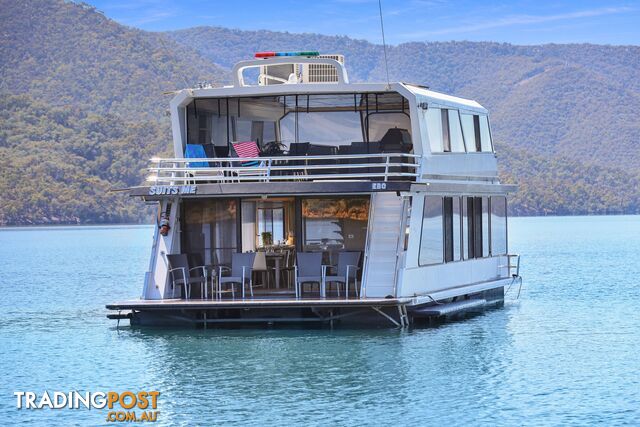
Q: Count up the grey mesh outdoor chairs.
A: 4